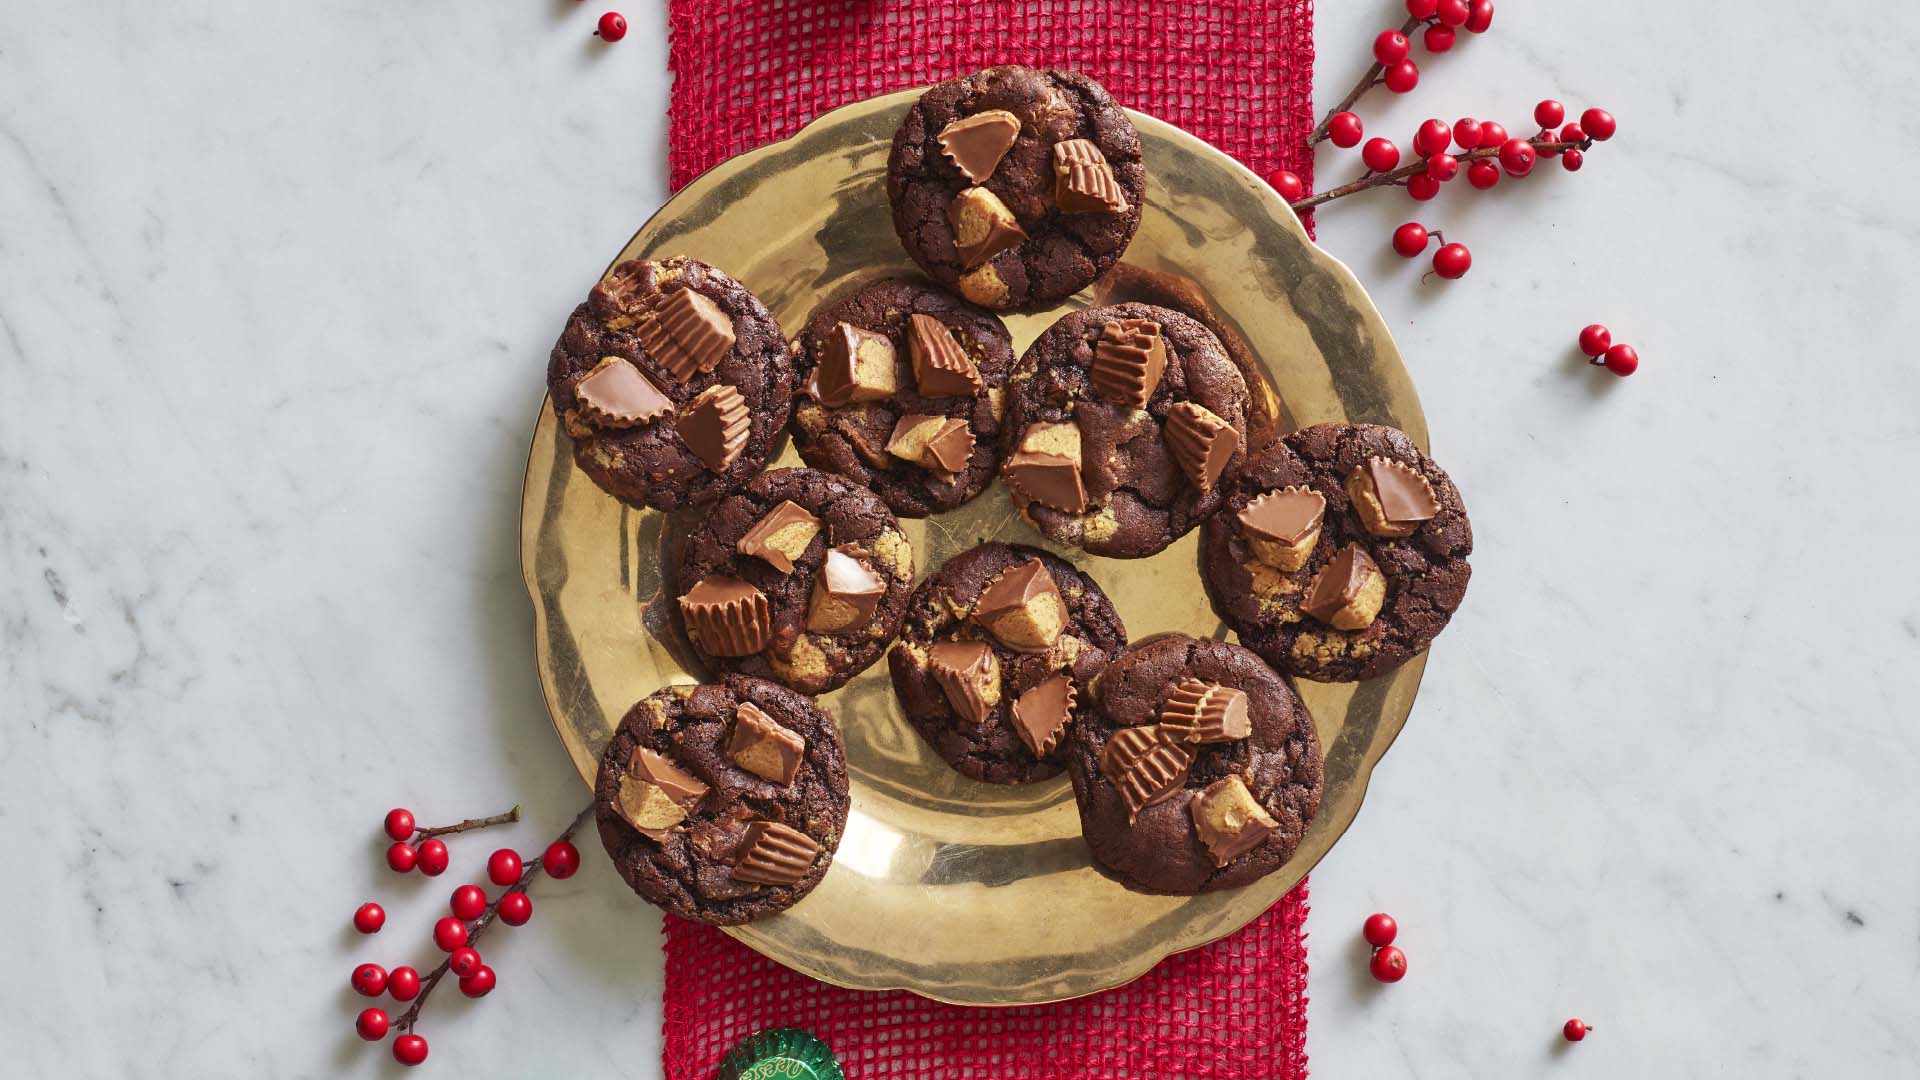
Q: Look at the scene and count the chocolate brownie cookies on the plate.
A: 9